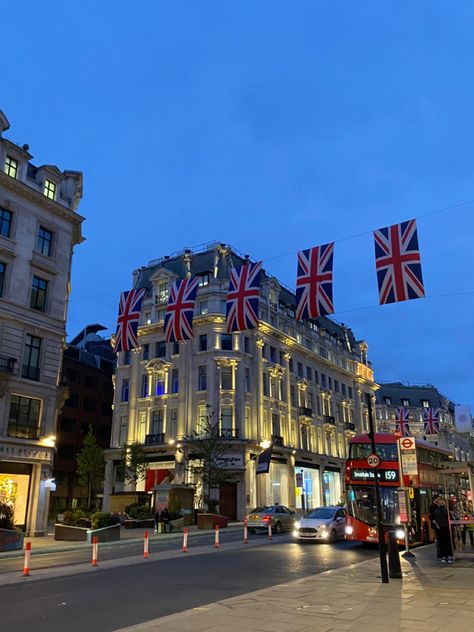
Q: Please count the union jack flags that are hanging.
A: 7